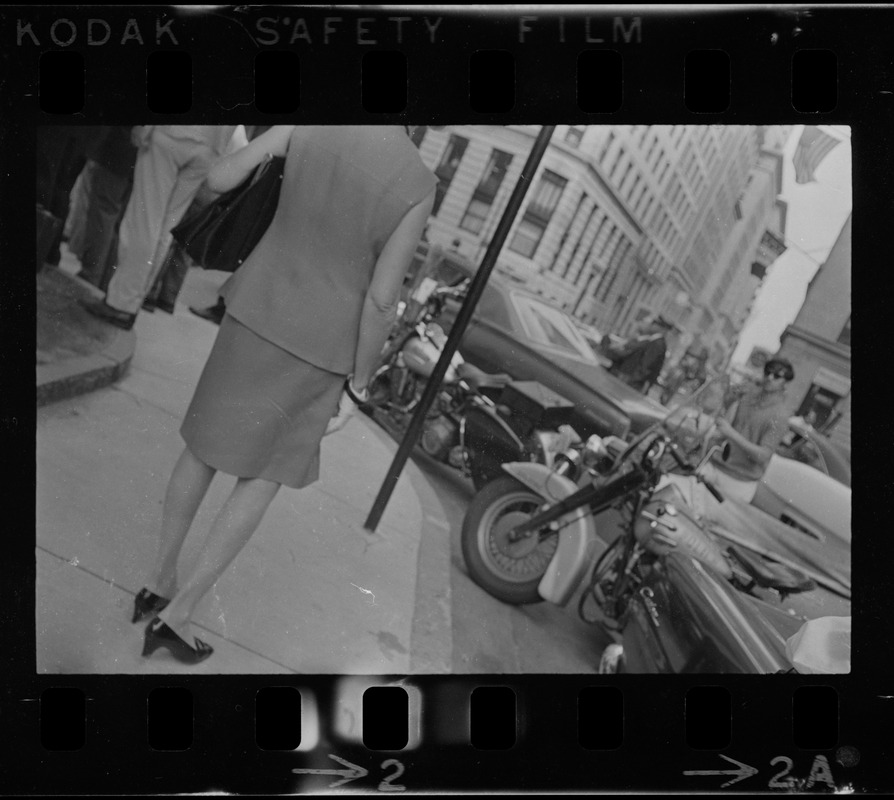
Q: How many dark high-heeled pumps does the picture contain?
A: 2